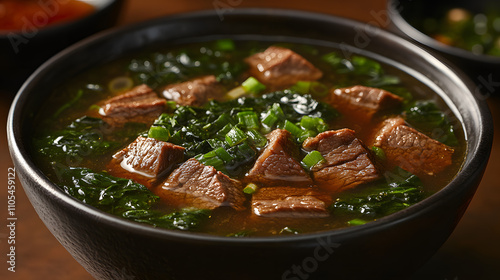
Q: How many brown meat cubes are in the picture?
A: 10